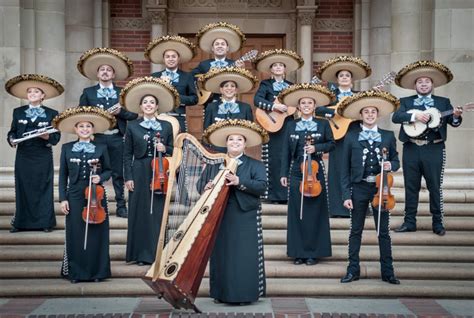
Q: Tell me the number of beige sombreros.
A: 13